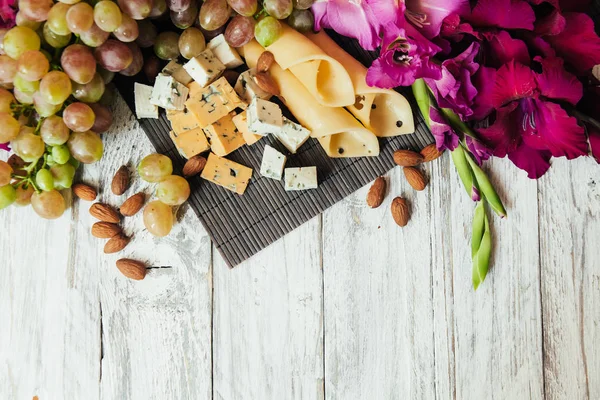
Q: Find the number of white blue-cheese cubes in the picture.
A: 10